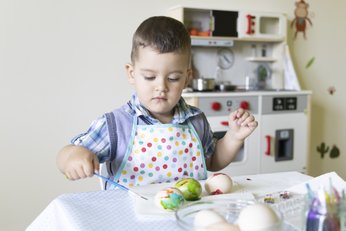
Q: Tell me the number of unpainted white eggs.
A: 2